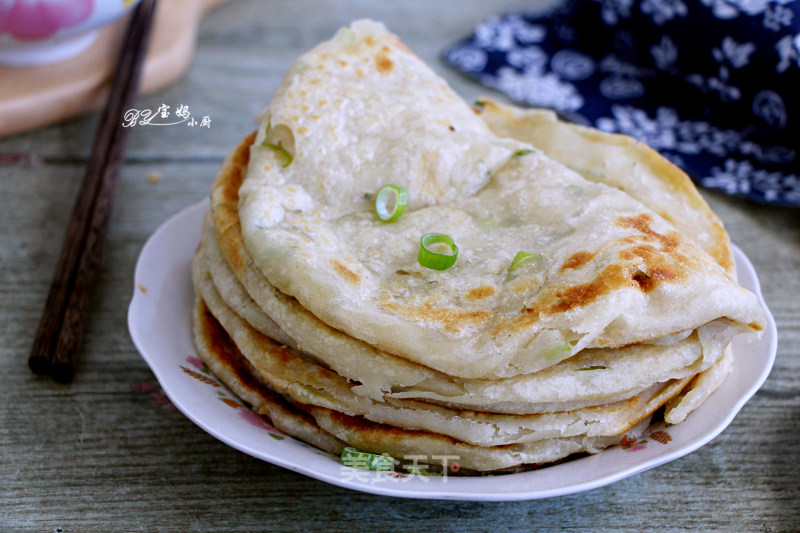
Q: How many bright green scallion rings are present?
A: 2